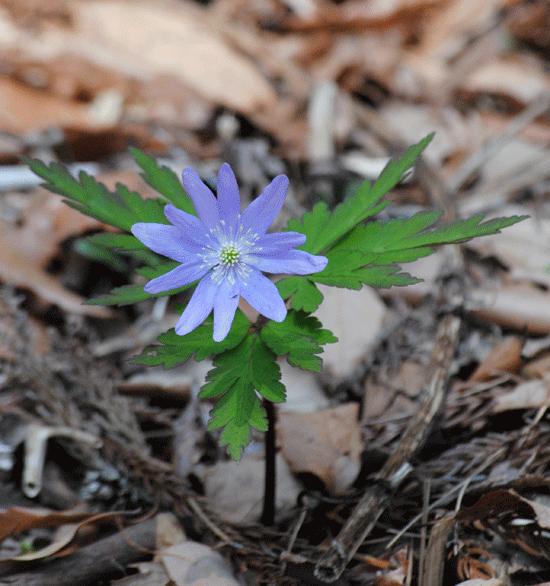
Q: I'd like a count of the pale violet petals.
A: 11